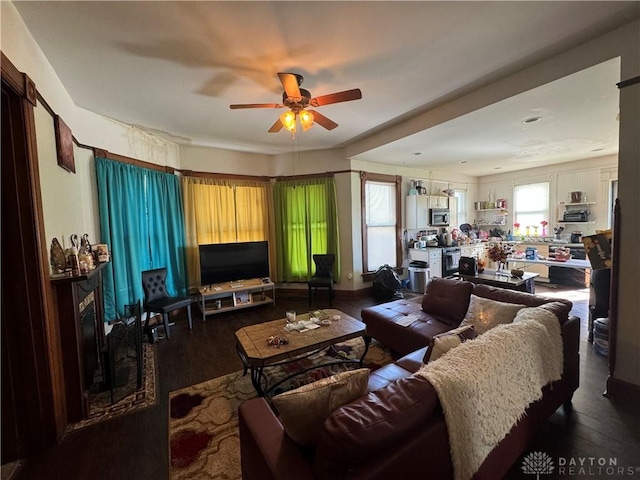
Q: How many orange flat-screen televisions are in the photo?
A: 0